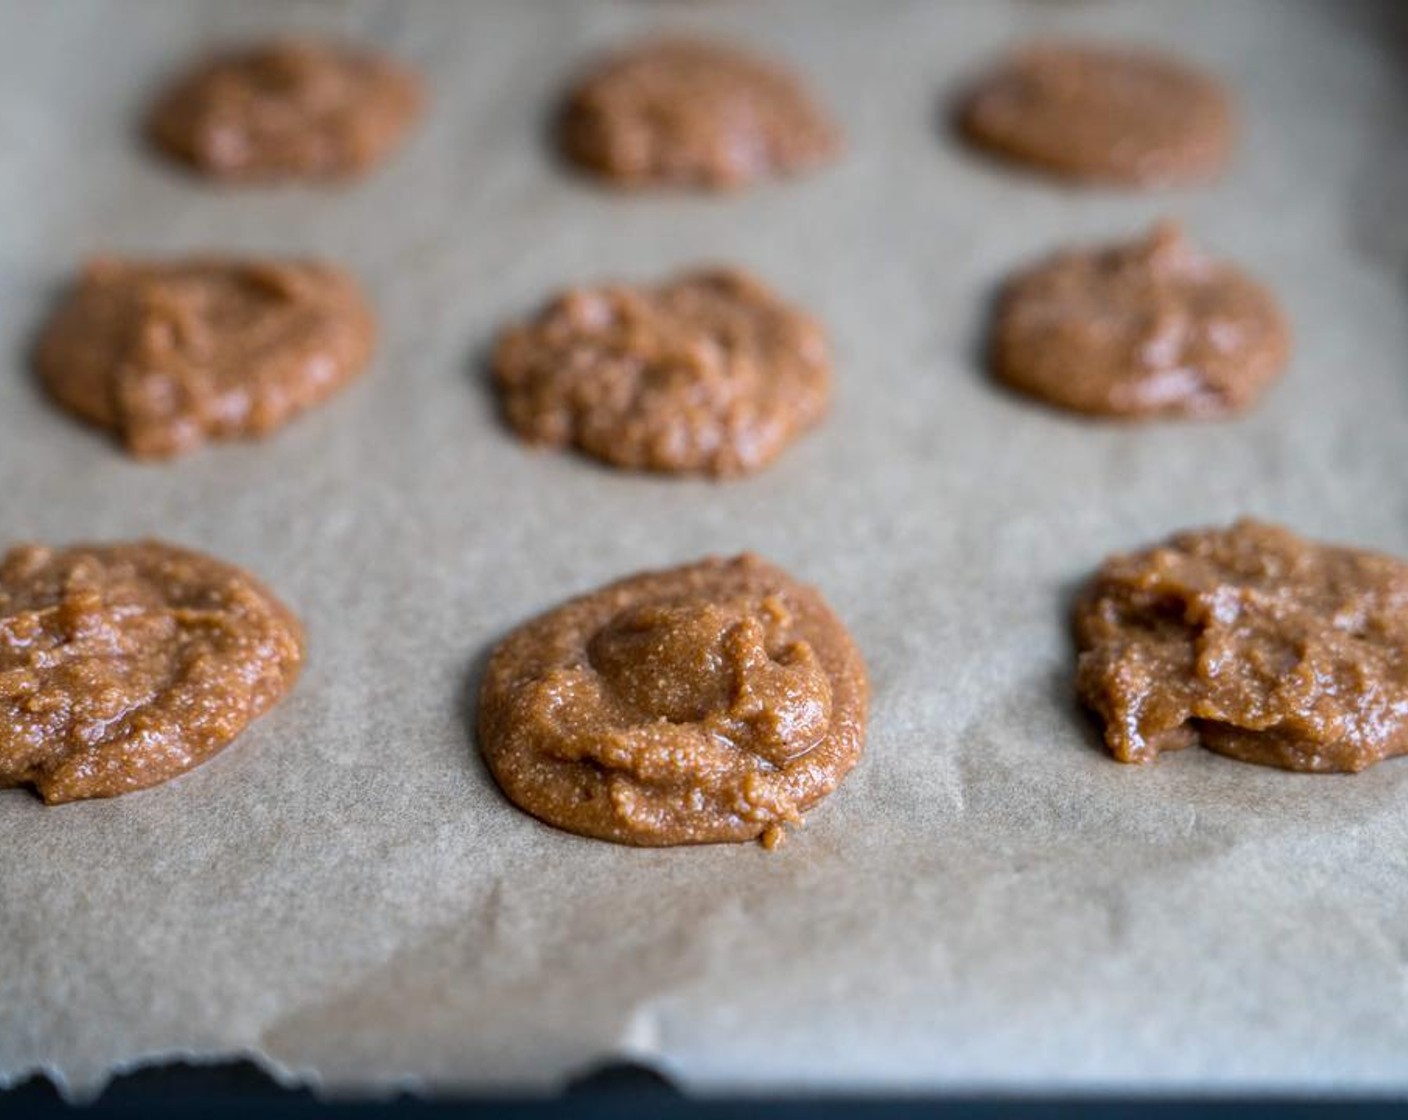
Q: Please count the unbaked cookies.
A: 9